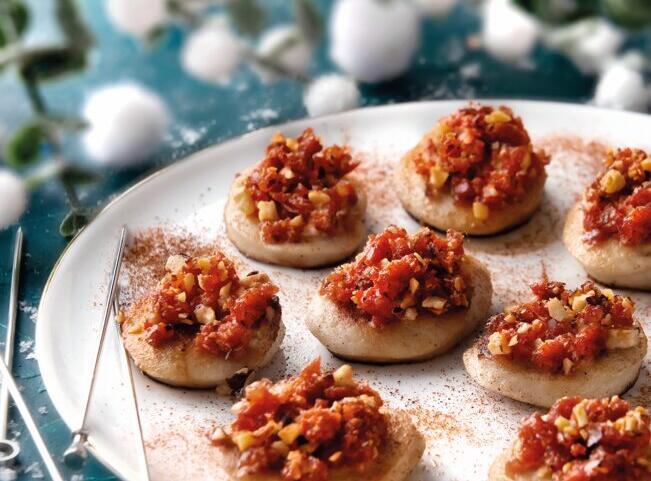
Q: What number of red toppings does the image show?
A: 8